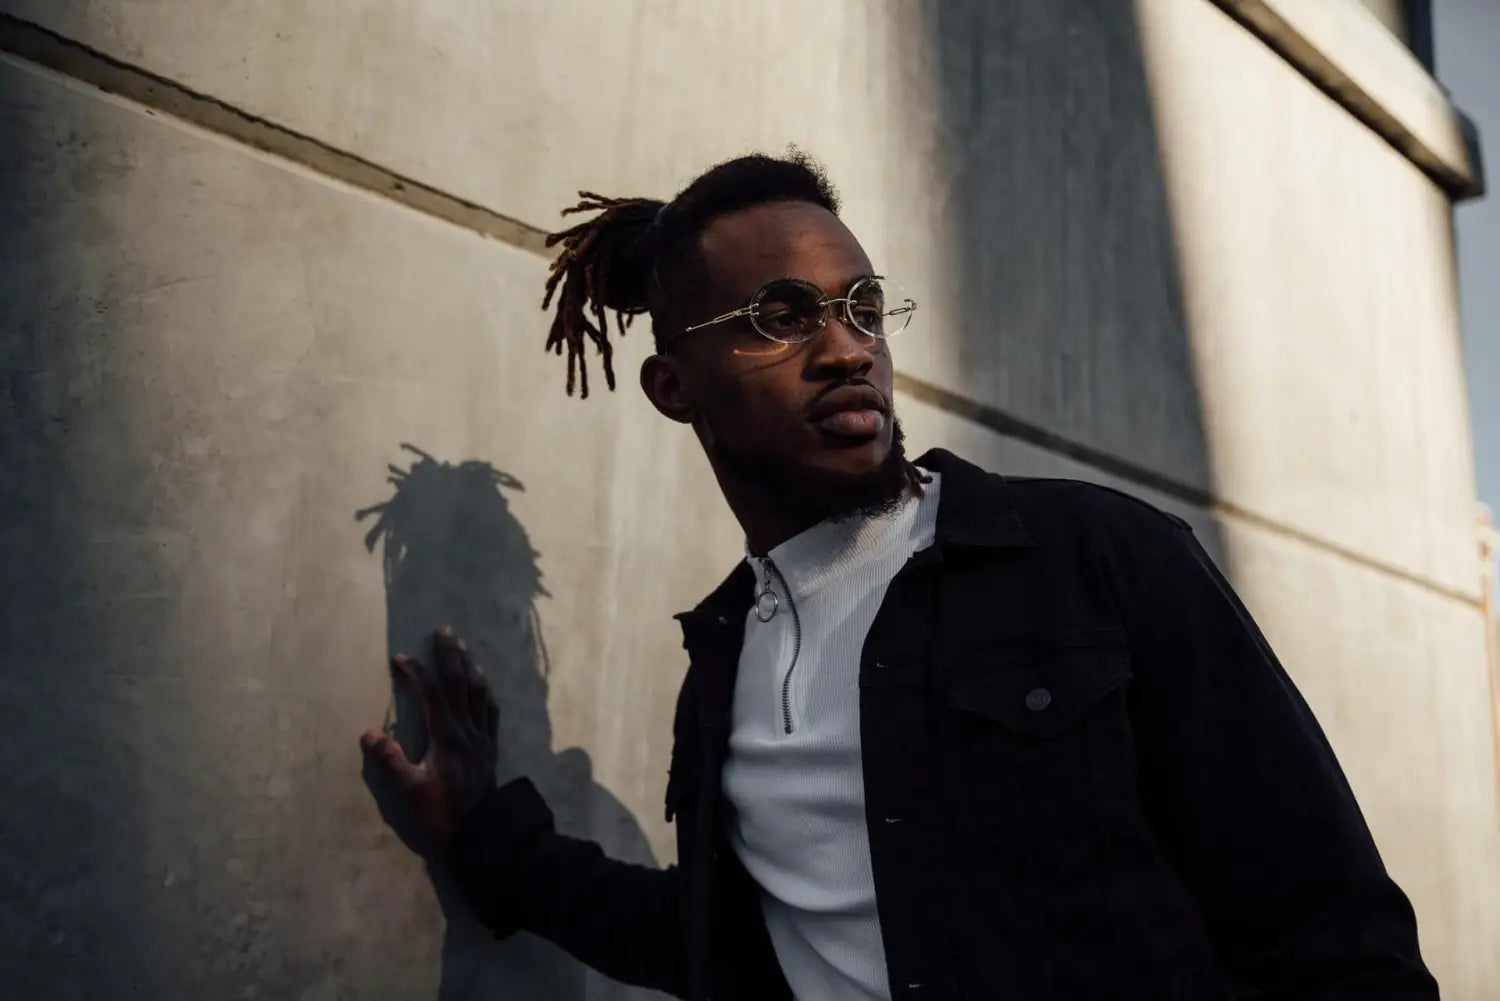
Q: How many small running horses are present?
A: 0